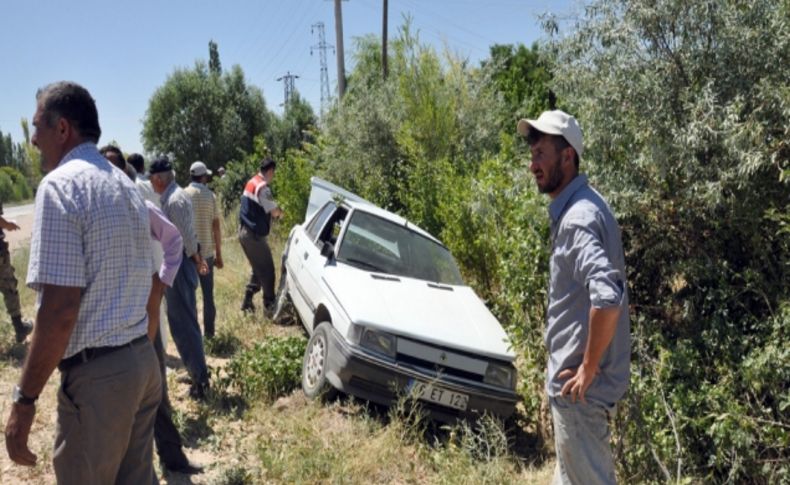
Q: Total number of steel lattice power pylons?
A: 2